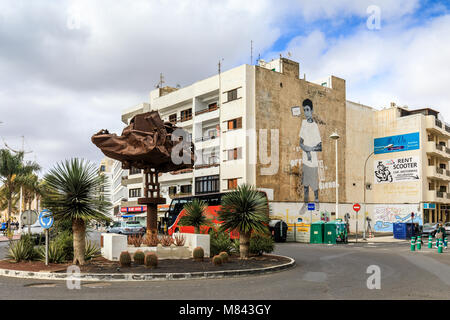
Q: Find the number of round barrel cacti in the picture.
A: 6